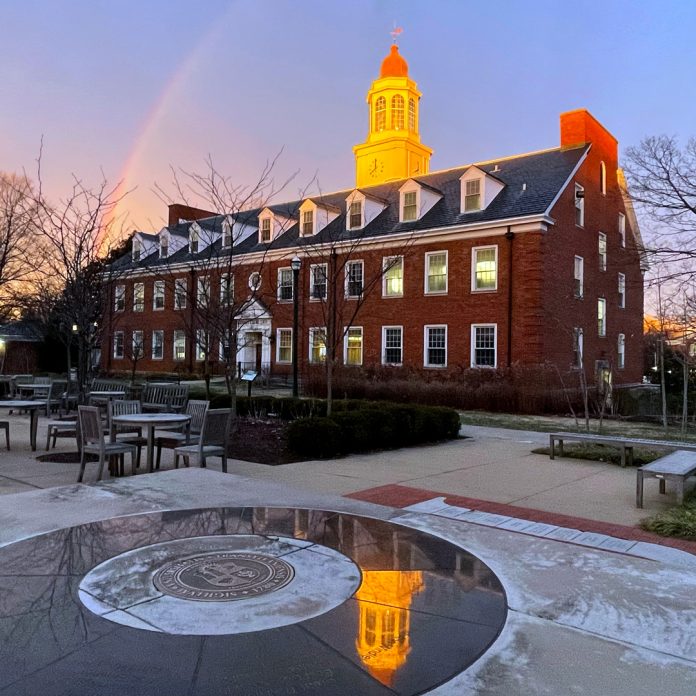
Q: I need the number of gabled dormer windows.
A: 9